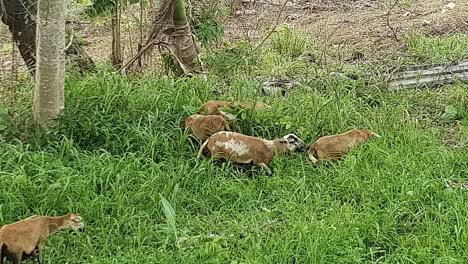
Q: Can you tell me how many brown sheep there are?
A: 5